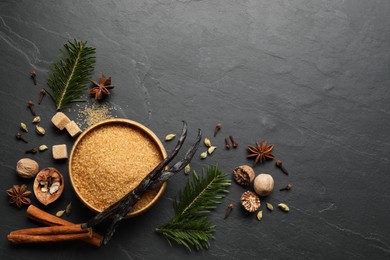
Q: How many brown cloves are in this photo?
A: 11